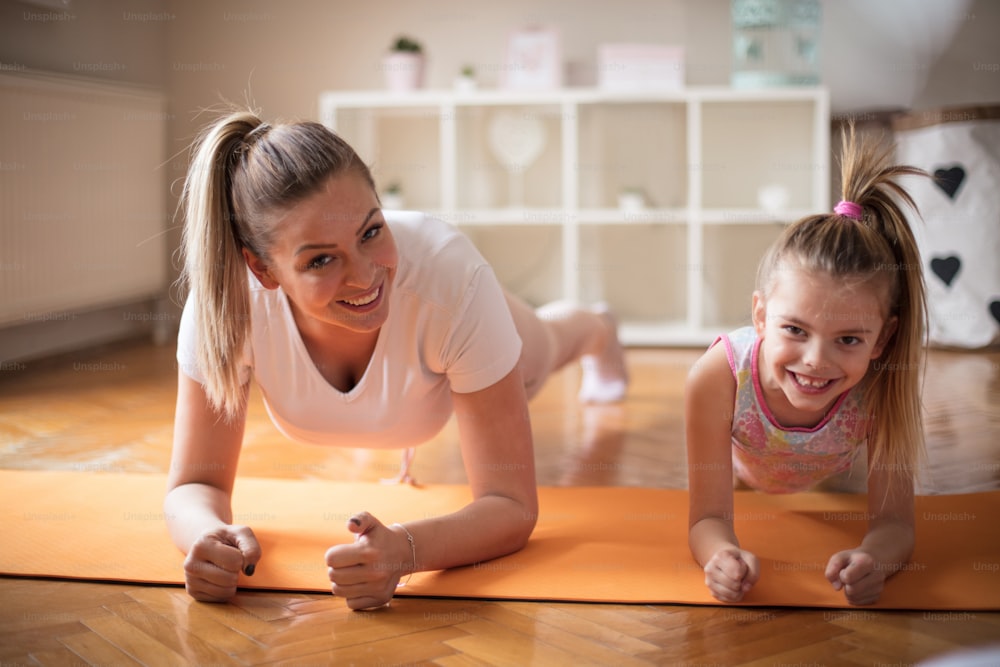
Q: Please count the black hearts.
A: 3